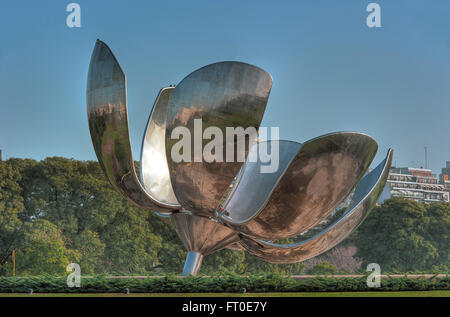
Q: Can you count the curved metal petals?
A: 6